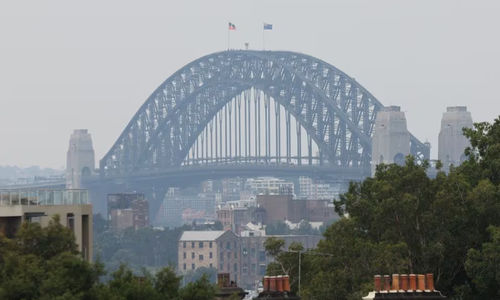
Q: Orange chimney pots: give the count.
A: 11